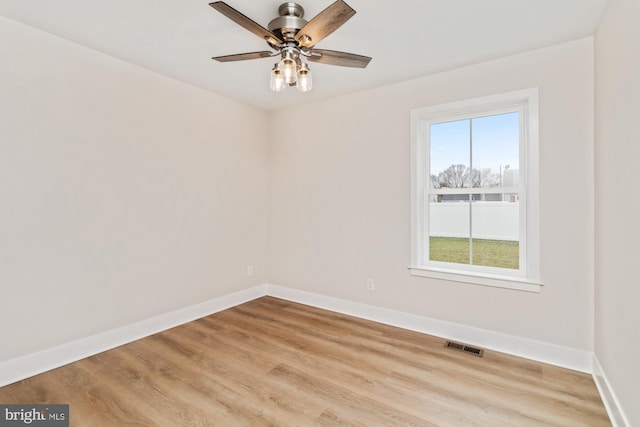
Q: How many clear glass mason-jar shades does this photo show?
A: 3